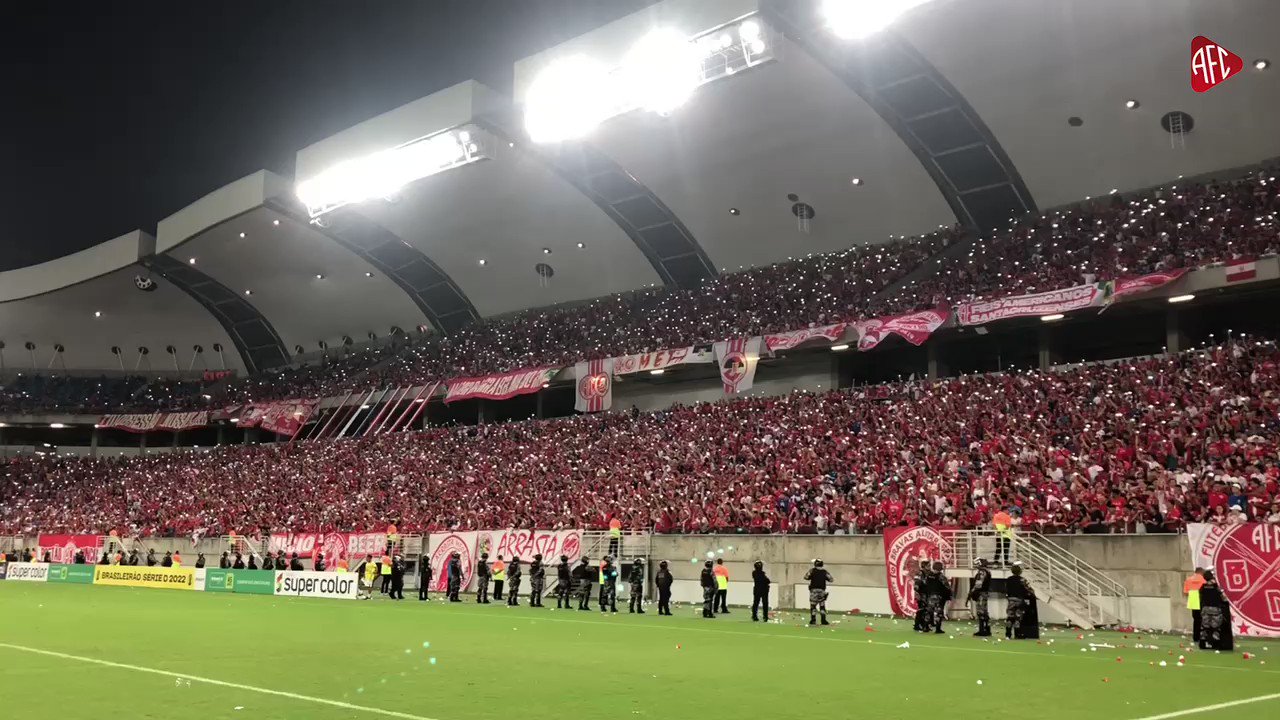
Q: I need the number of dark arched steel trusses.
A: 4